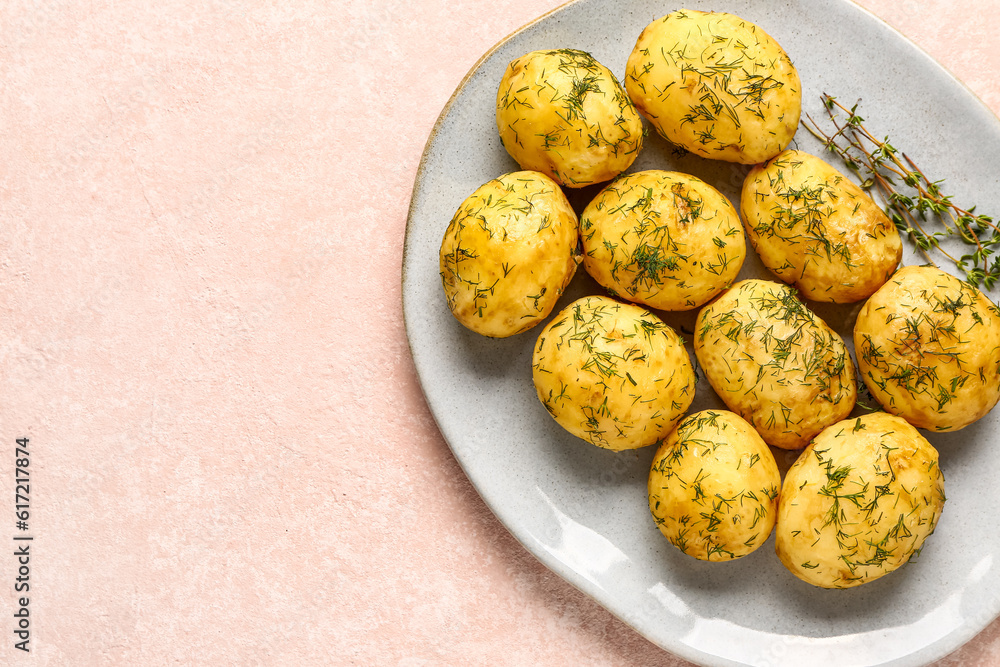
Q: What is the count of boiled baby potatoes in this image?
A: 10